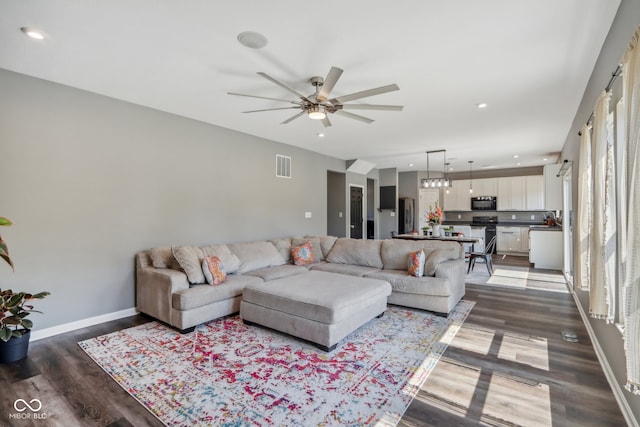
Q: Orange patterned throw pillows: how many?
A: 3